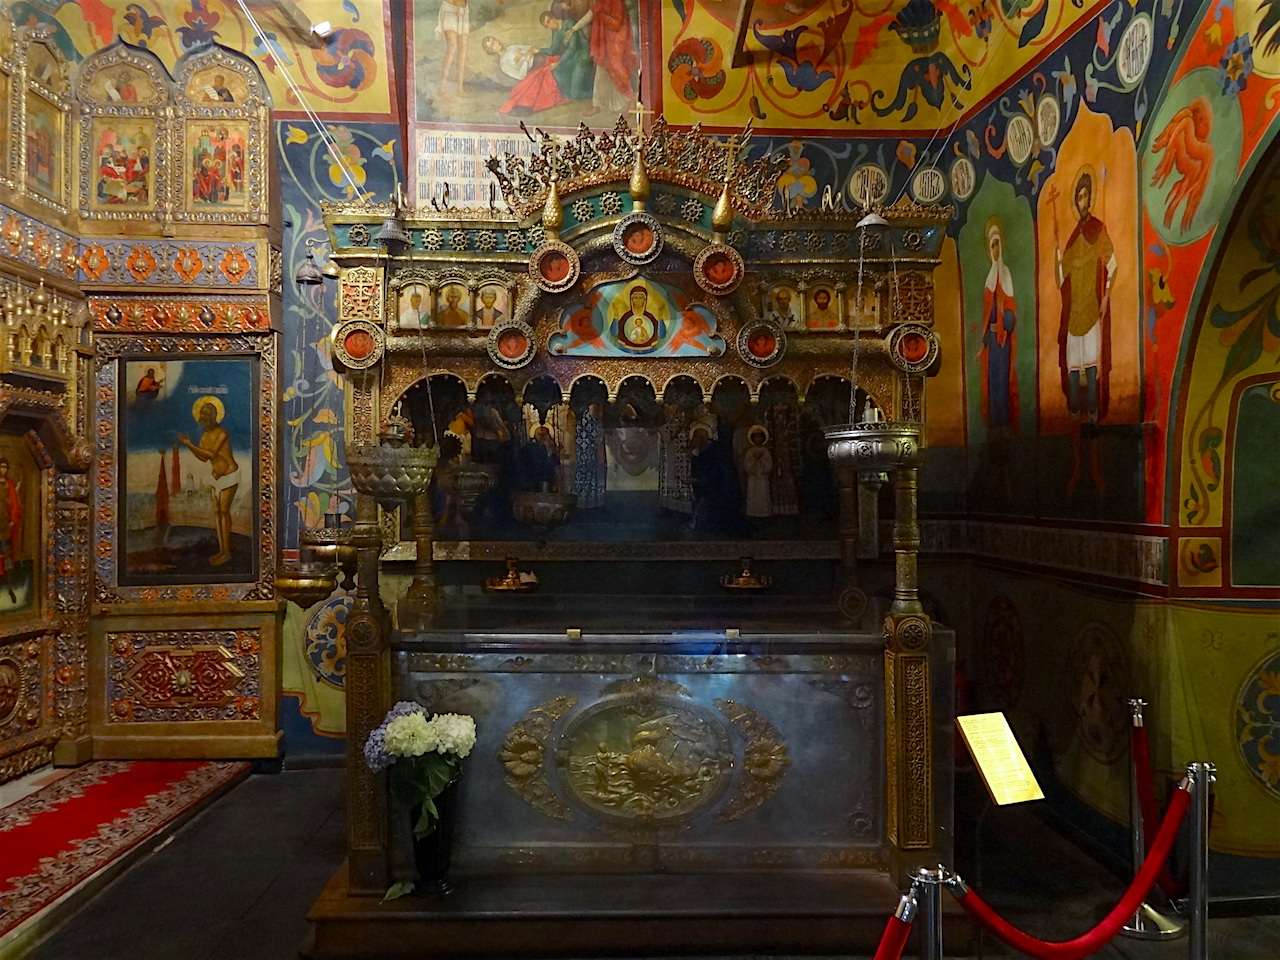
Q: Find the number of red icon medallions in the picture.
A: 7